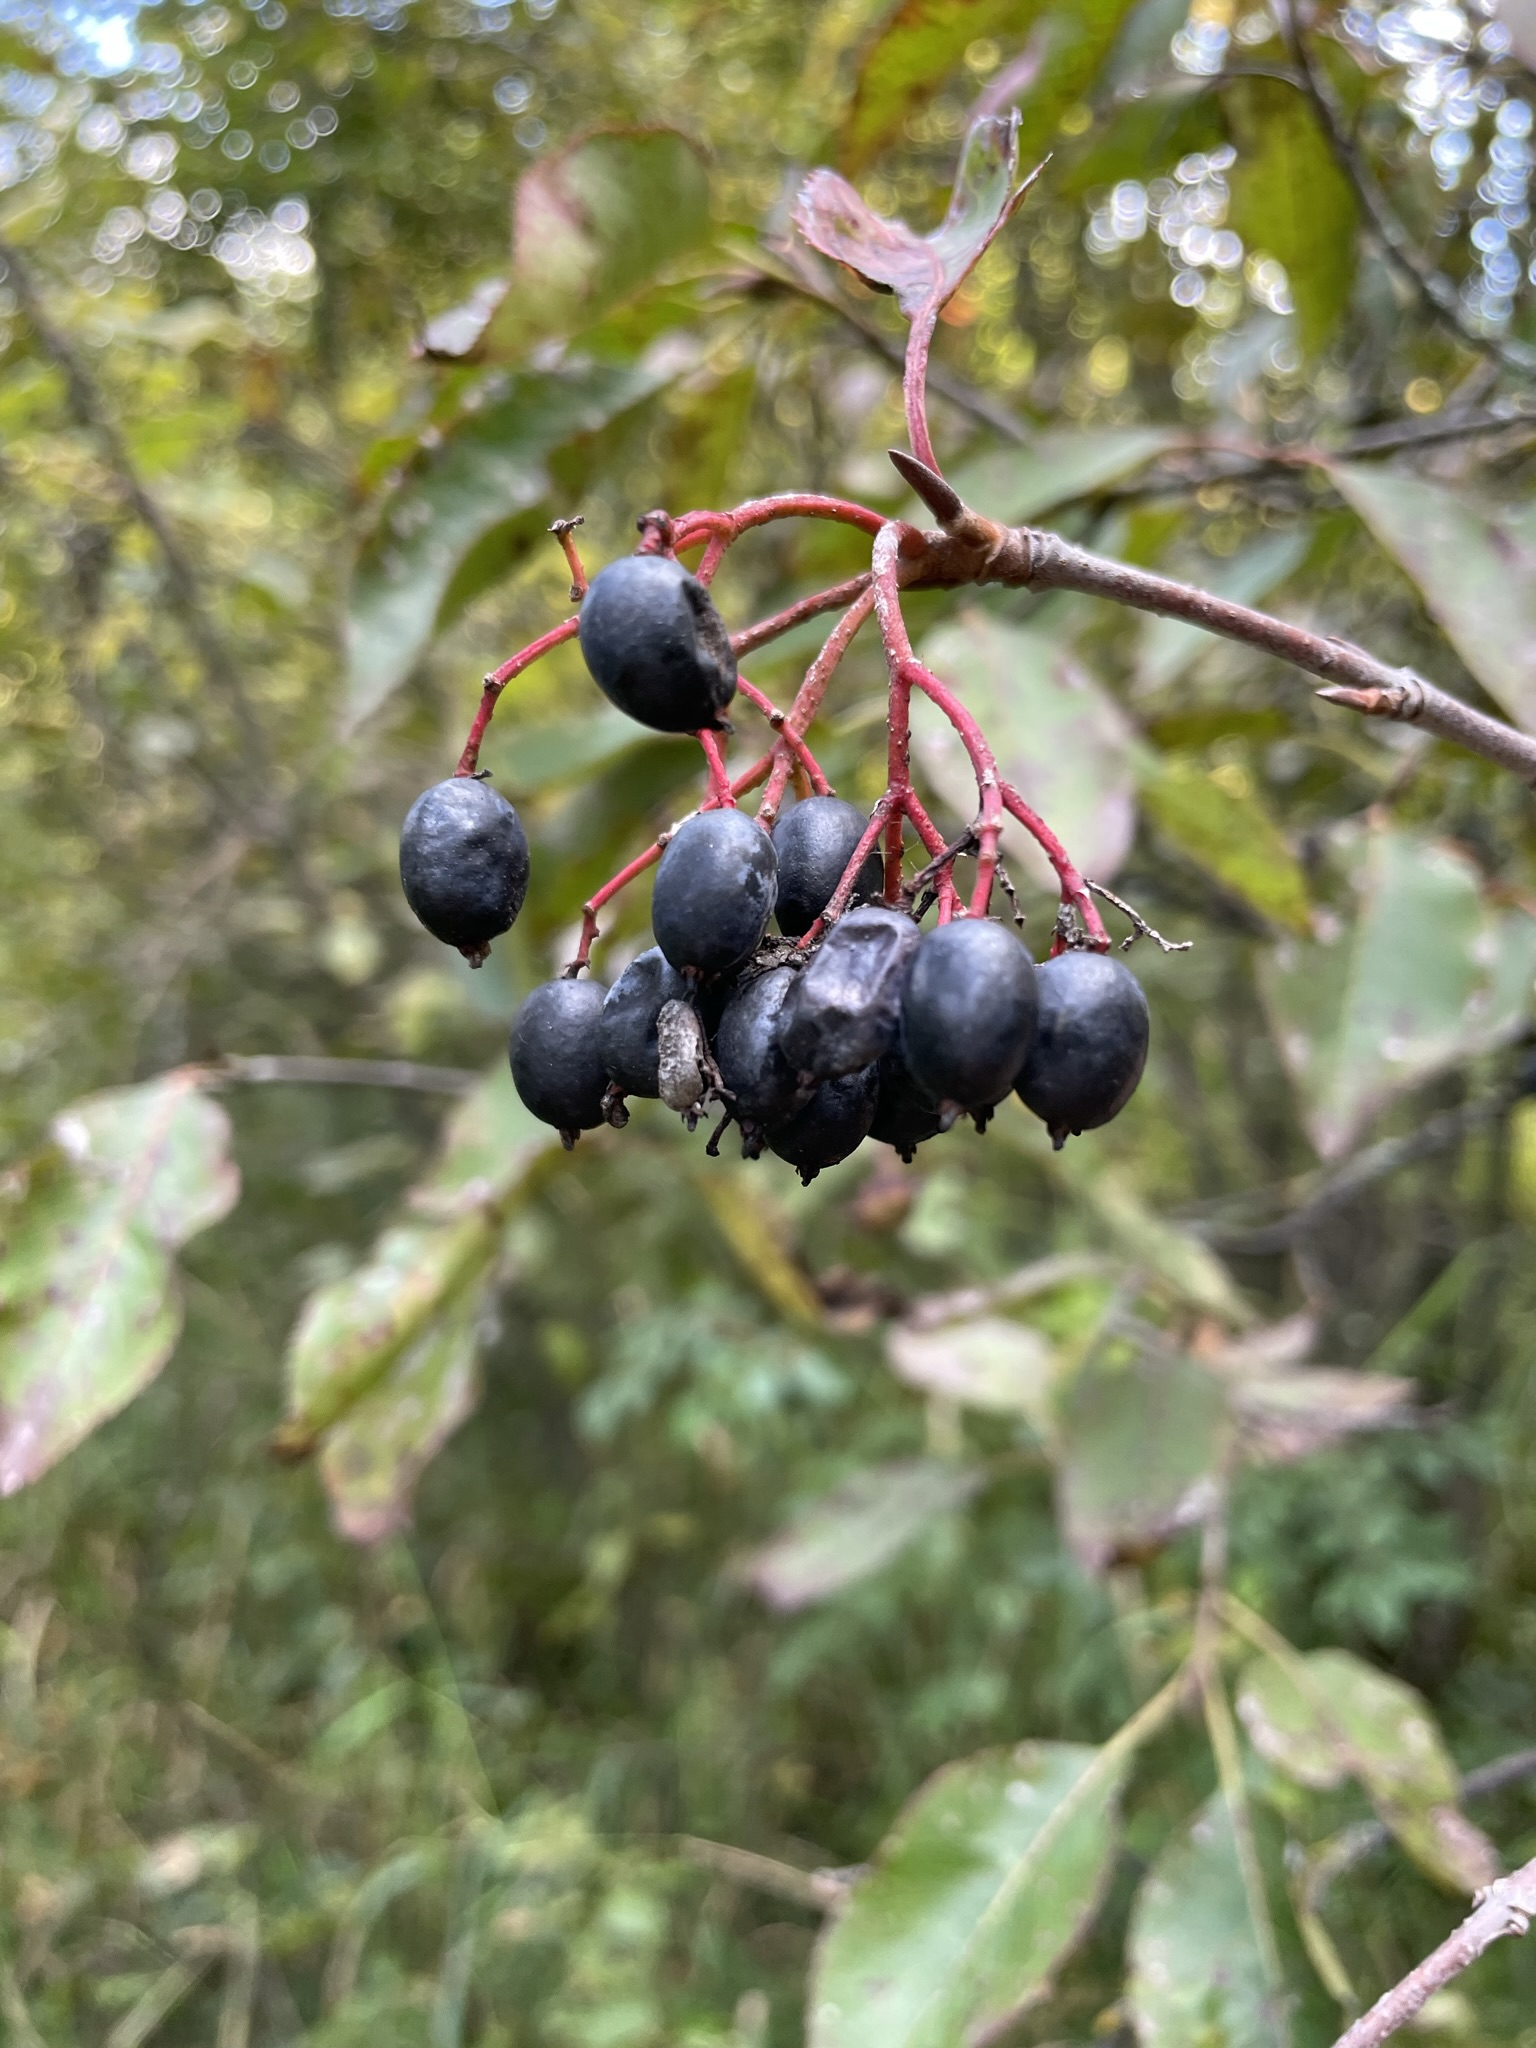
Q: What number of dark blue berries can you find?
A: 12